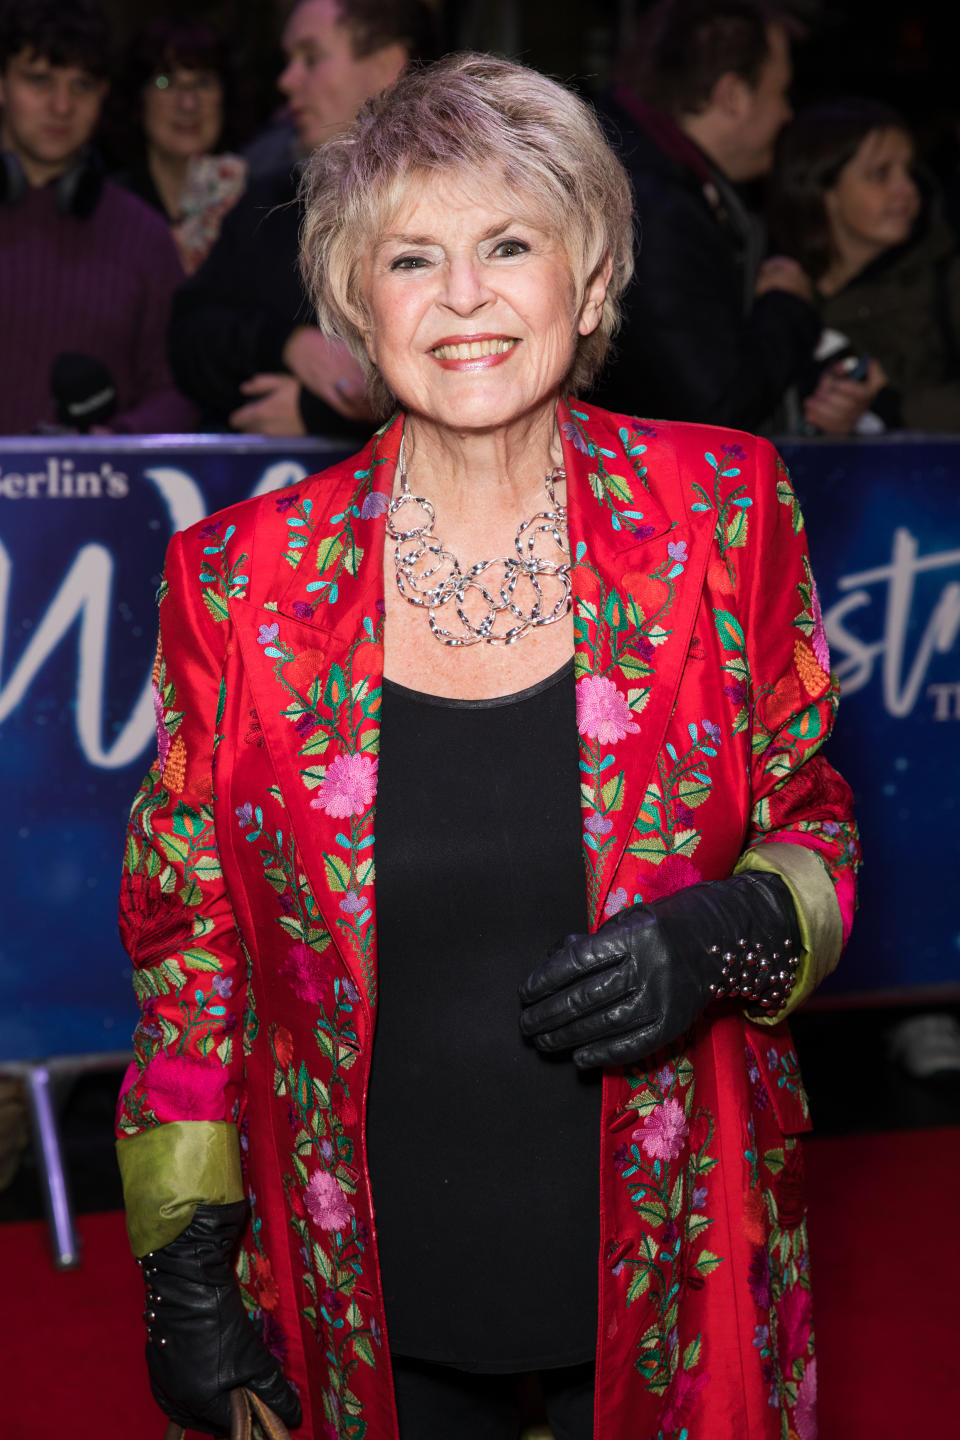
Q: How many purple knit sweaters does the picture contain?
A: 1